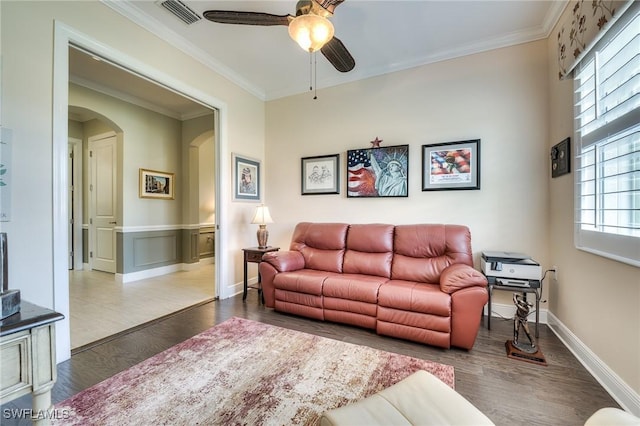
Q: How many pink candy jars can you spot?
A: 0